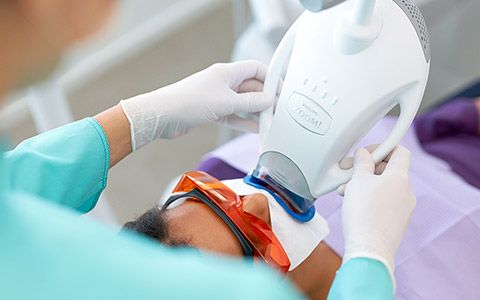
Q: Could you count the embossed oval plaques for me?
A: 1